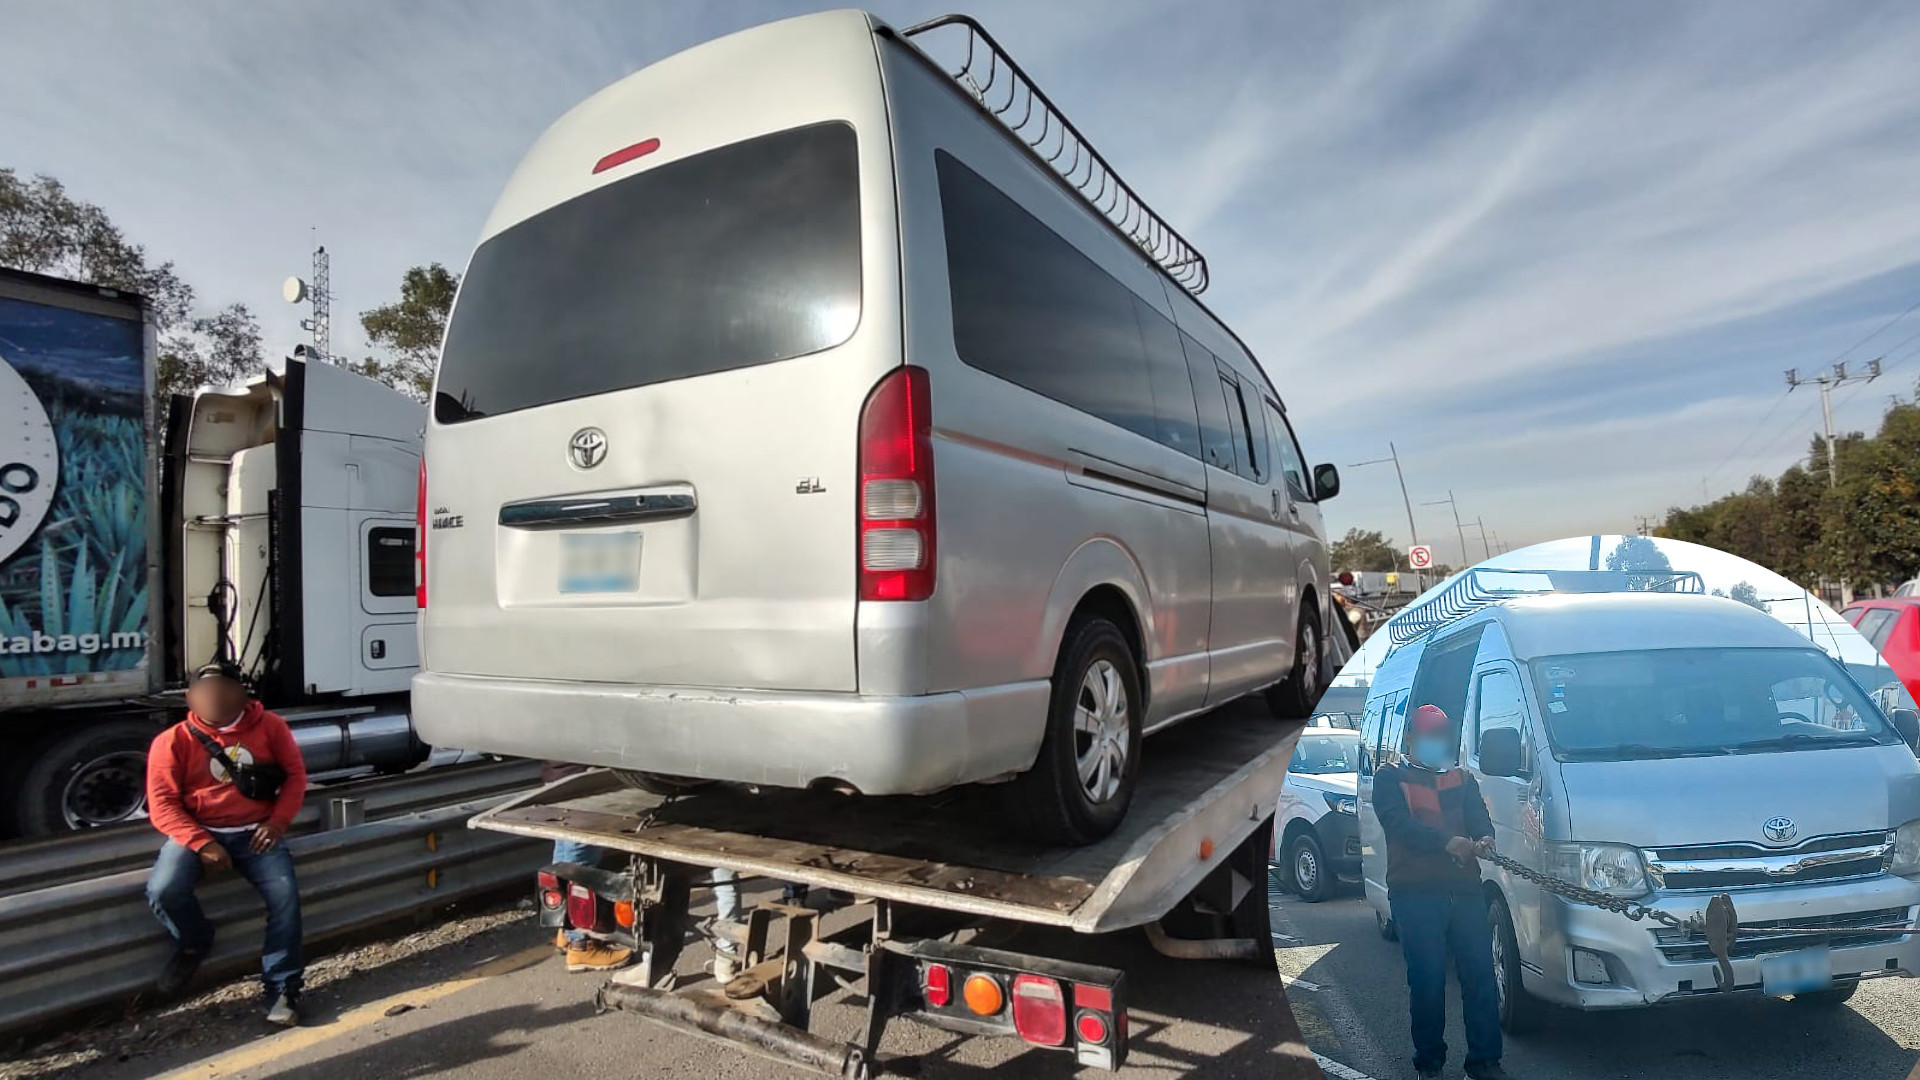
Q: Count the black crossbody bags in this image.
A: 1